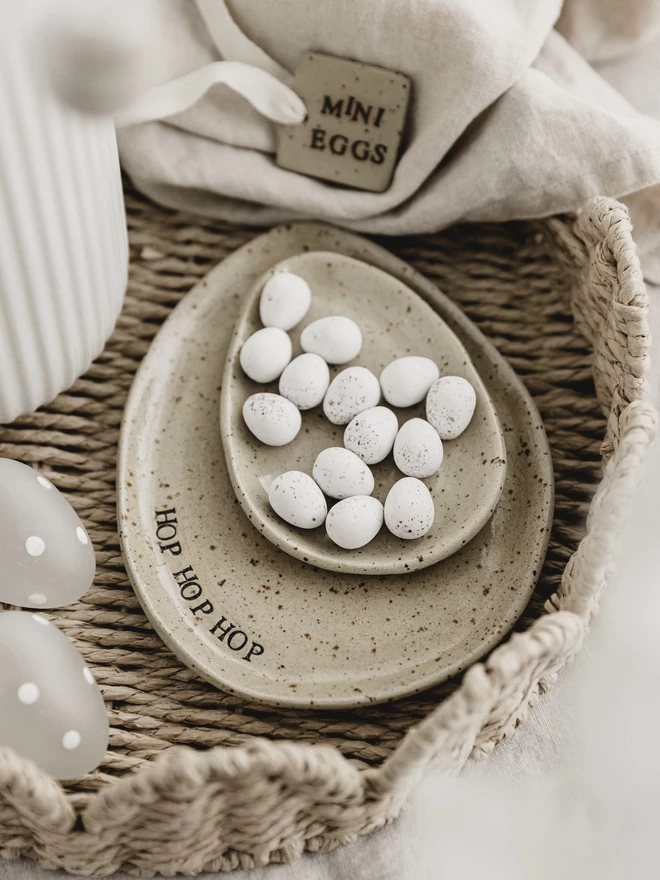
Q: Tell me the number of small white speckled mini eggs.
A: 14